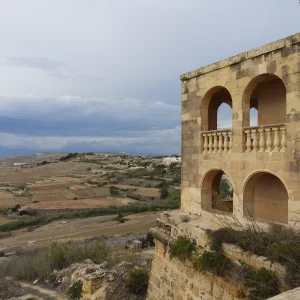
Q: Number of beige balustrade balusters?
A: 12